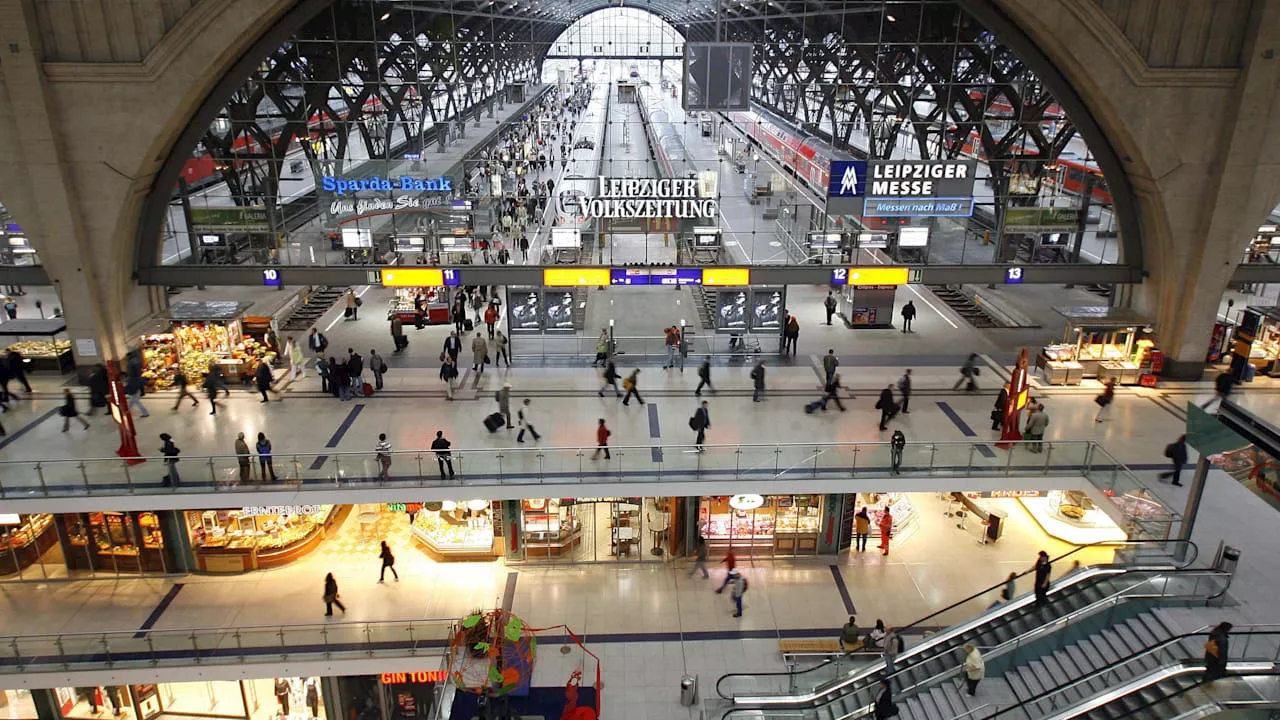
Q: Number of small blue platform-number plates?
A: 4